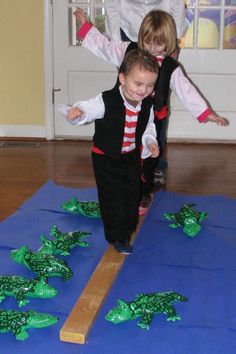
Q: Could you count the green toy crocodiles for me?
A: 7